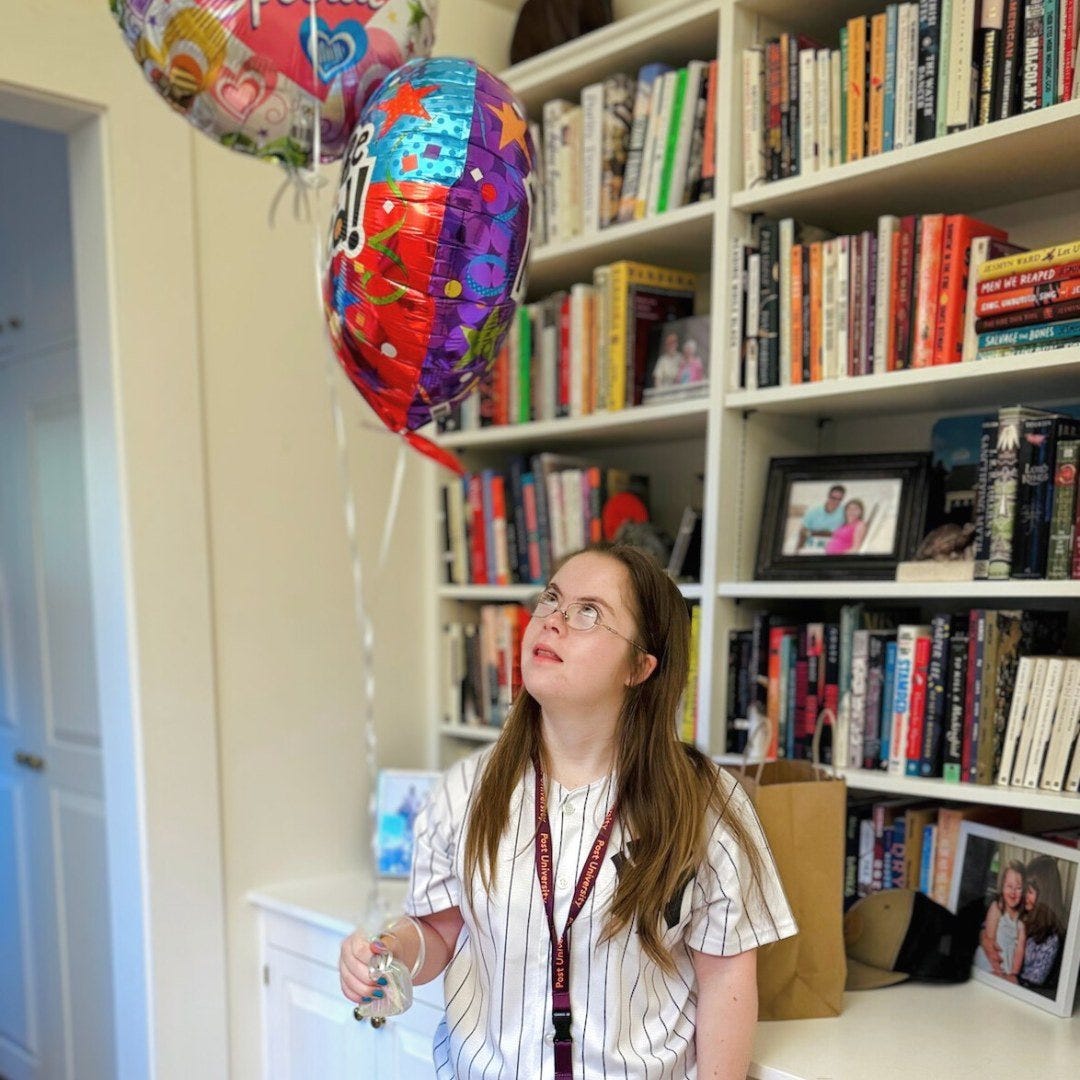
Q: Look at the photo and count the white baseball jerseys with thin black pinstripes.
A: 1